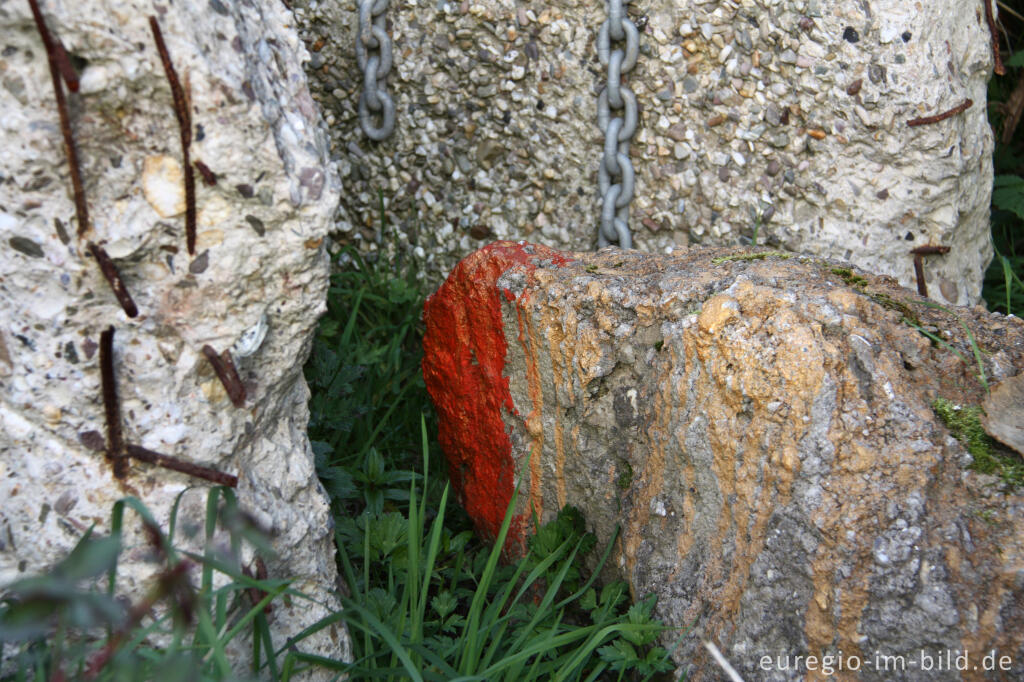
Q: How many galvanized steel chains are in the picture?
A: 2